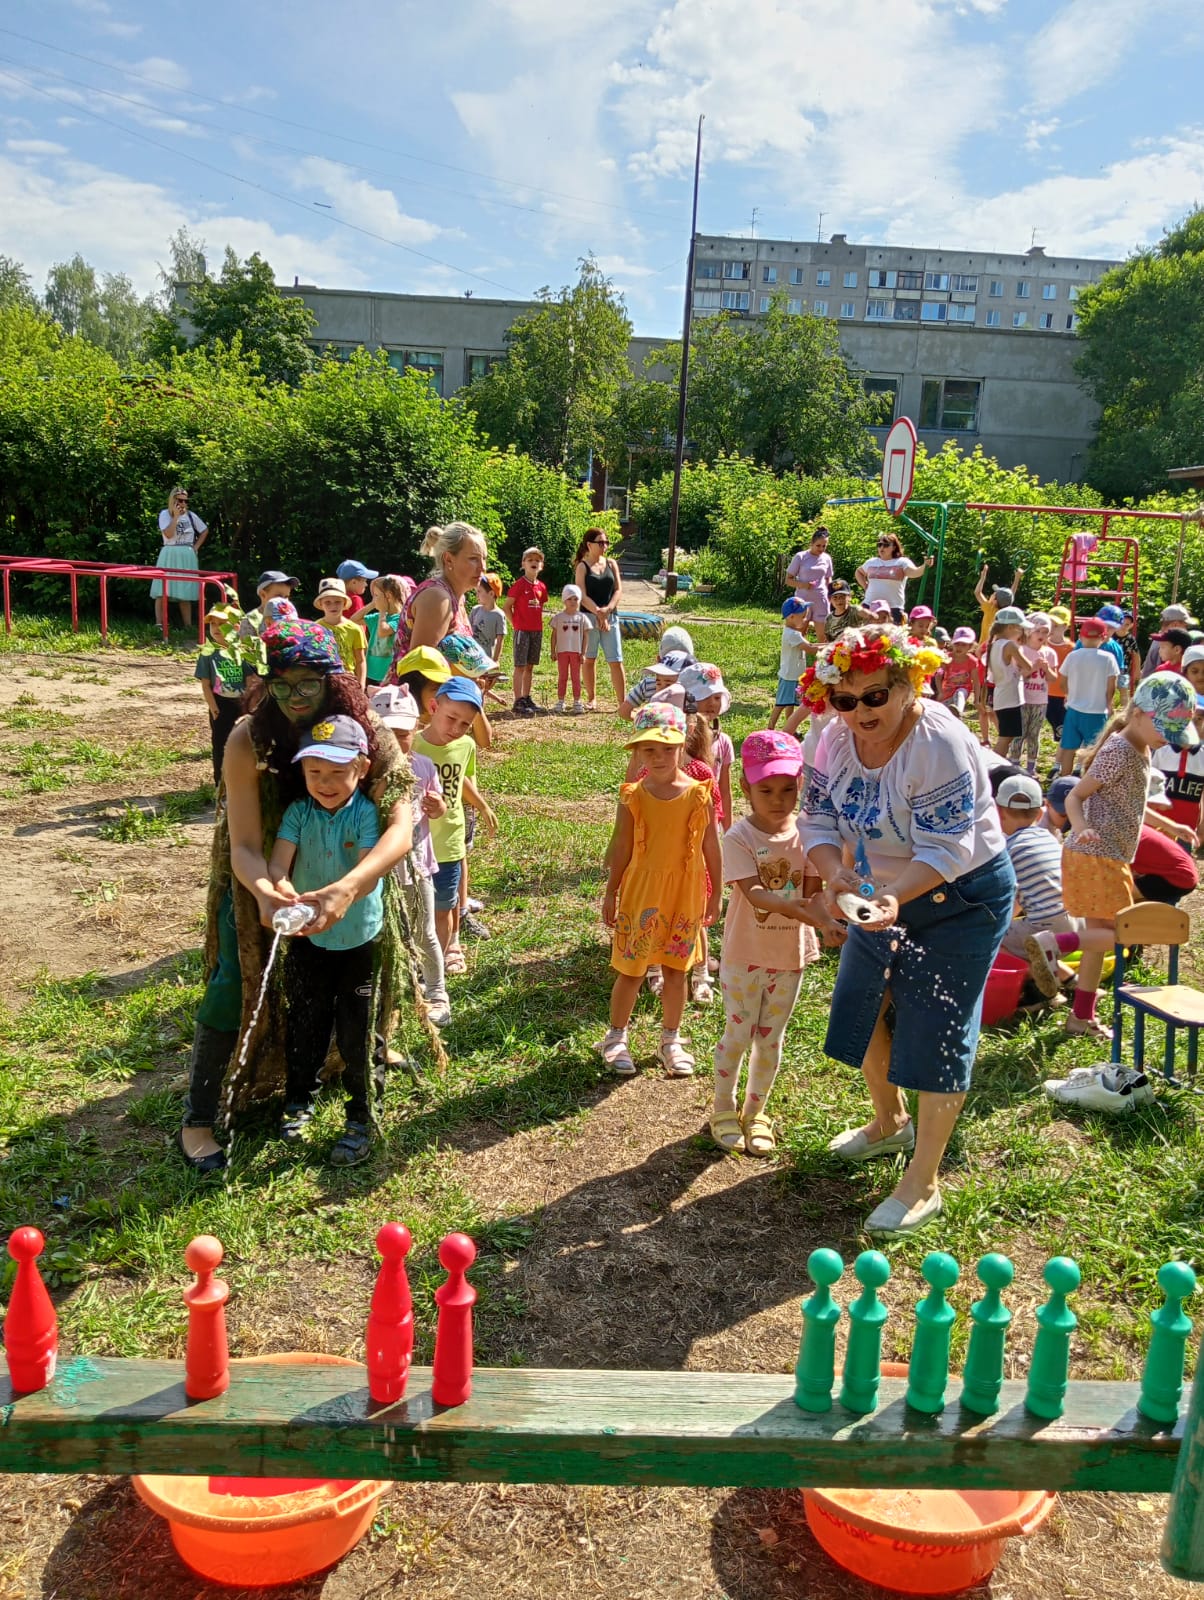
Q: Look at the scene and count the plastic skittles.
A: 10